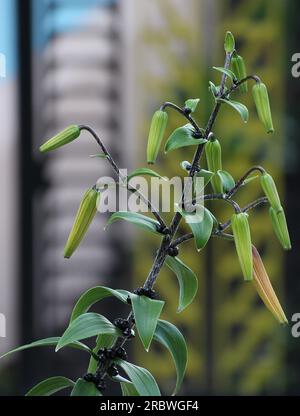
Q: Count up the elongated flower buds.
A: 11